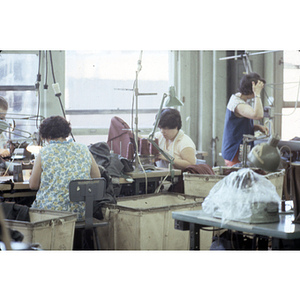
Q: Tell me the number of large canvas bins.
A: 3